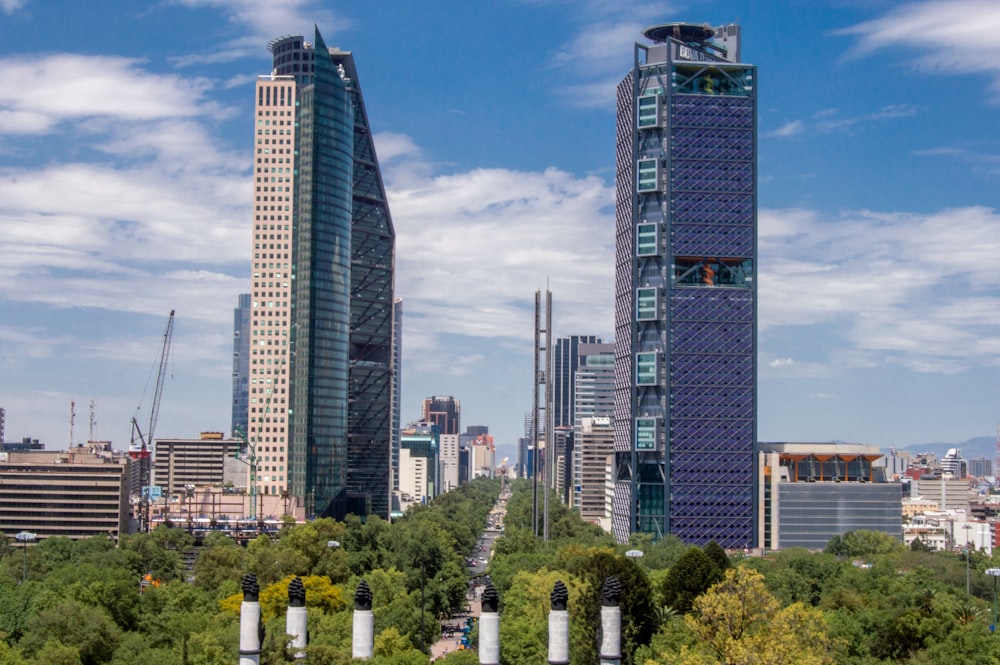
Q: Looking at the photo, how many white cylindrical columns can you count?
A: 6